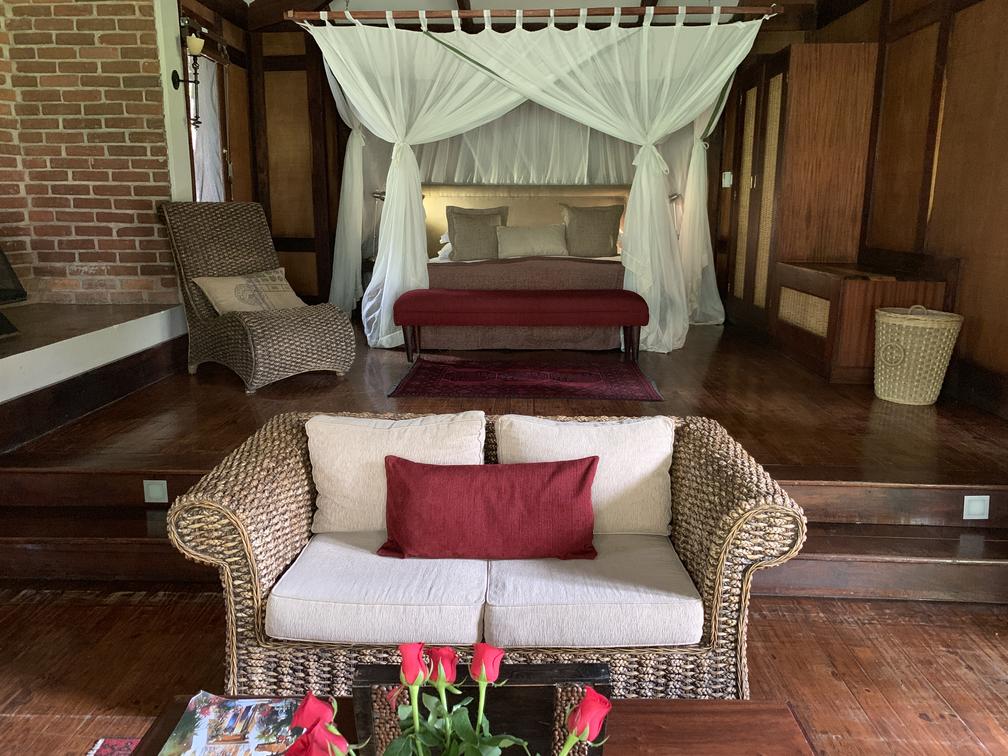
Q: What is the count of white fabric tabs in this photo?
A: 13